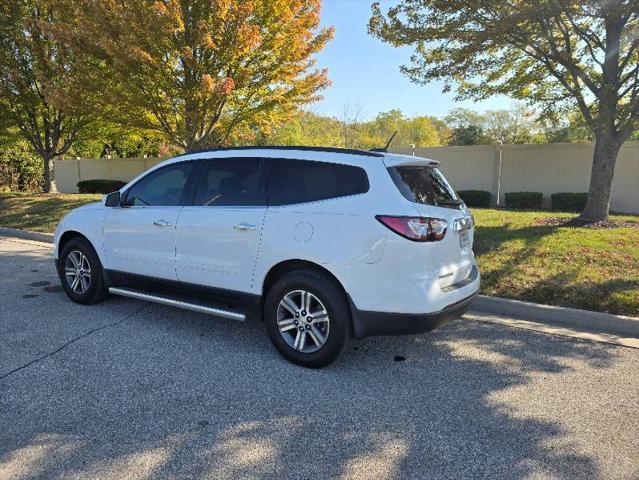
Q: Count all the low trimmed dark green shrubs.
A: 4